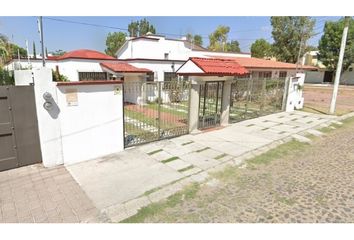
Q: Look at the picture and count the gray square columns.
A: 2